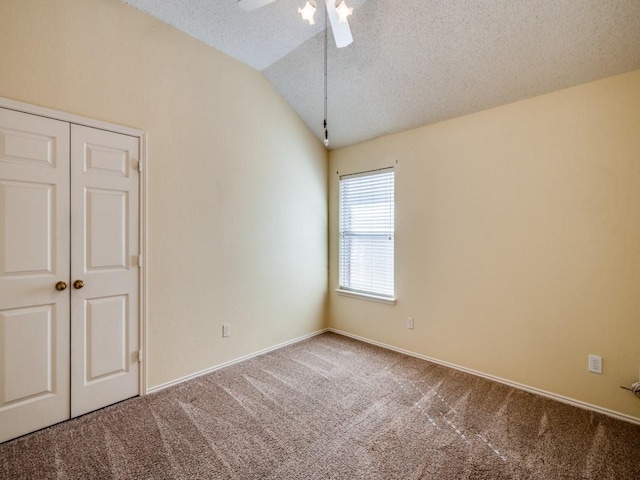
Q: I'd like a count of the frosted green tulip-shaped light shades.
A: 0